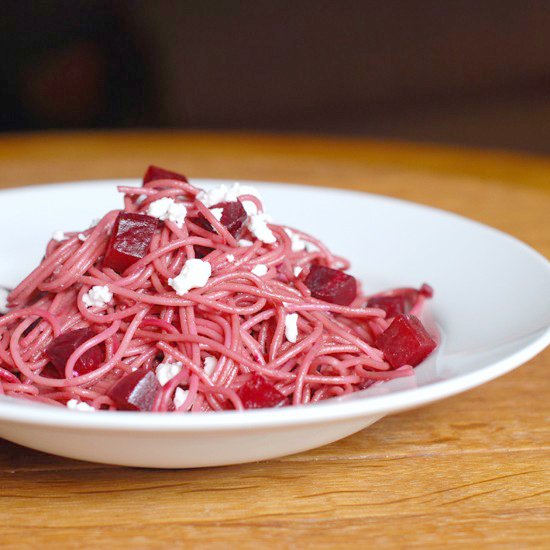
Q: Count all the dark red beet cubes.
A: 9